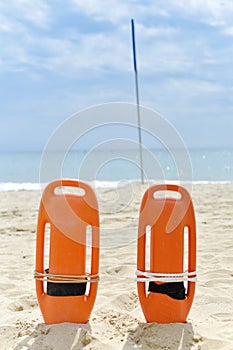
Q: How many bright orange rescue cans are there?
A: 2